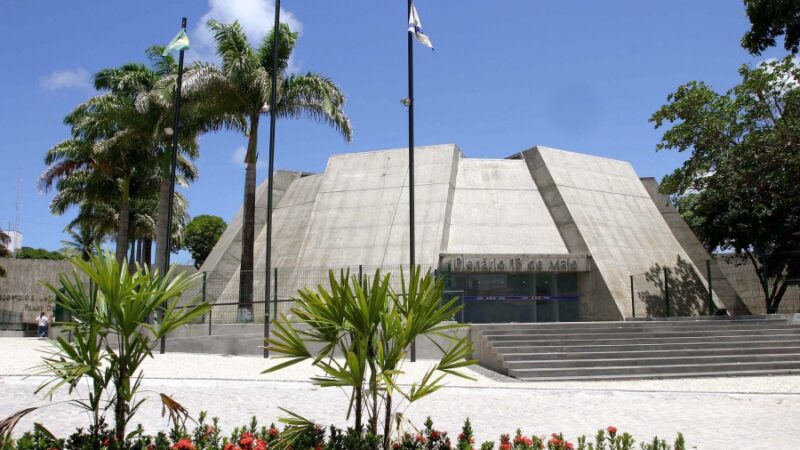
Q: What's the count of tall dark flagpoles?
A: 3